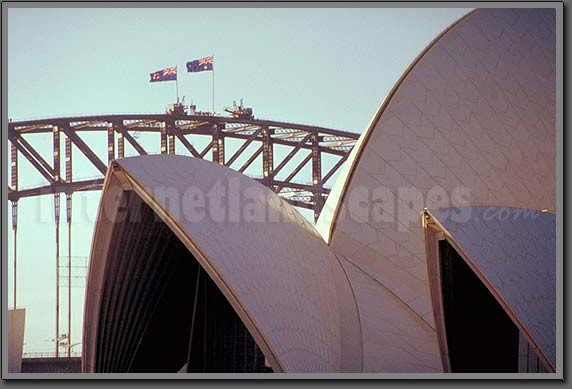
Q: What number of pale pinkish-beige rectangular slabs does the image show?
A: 1